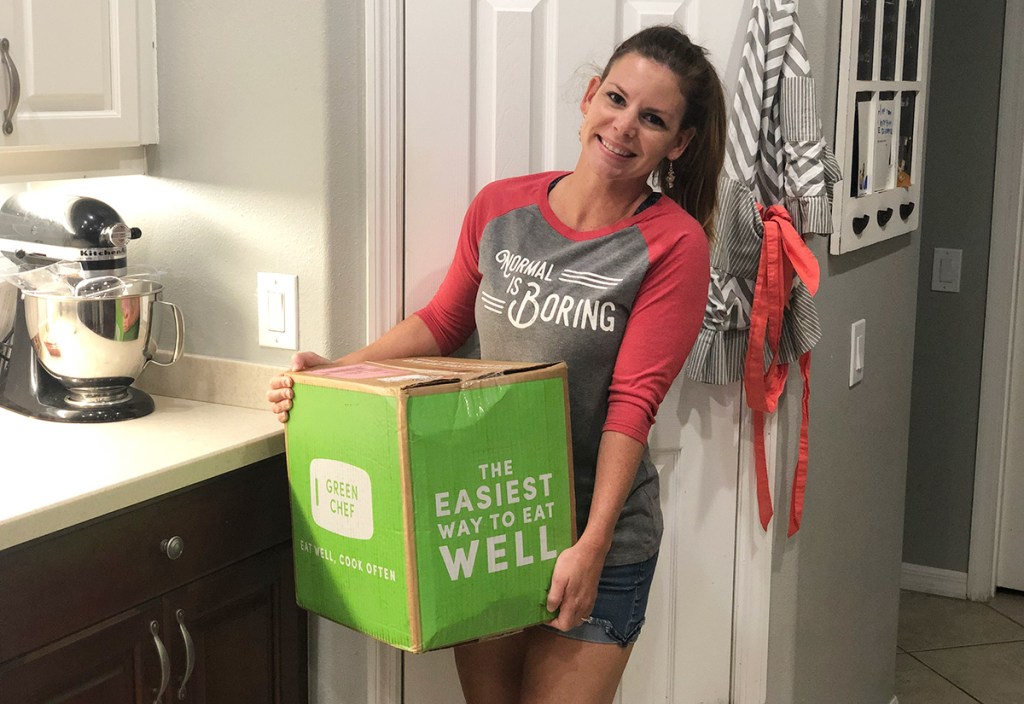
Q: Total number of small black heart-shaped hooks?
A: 3